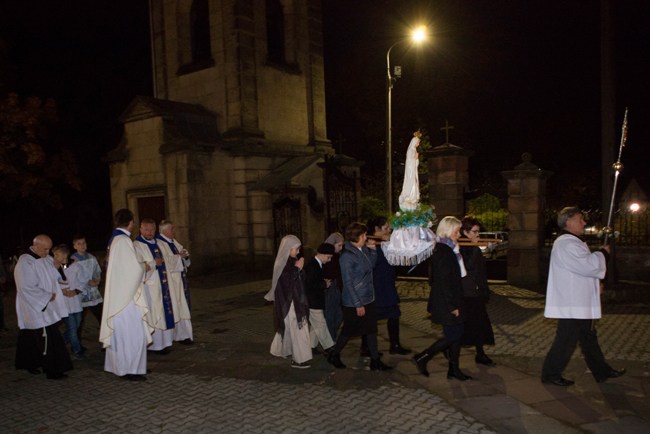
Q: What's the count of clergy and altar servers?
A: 7